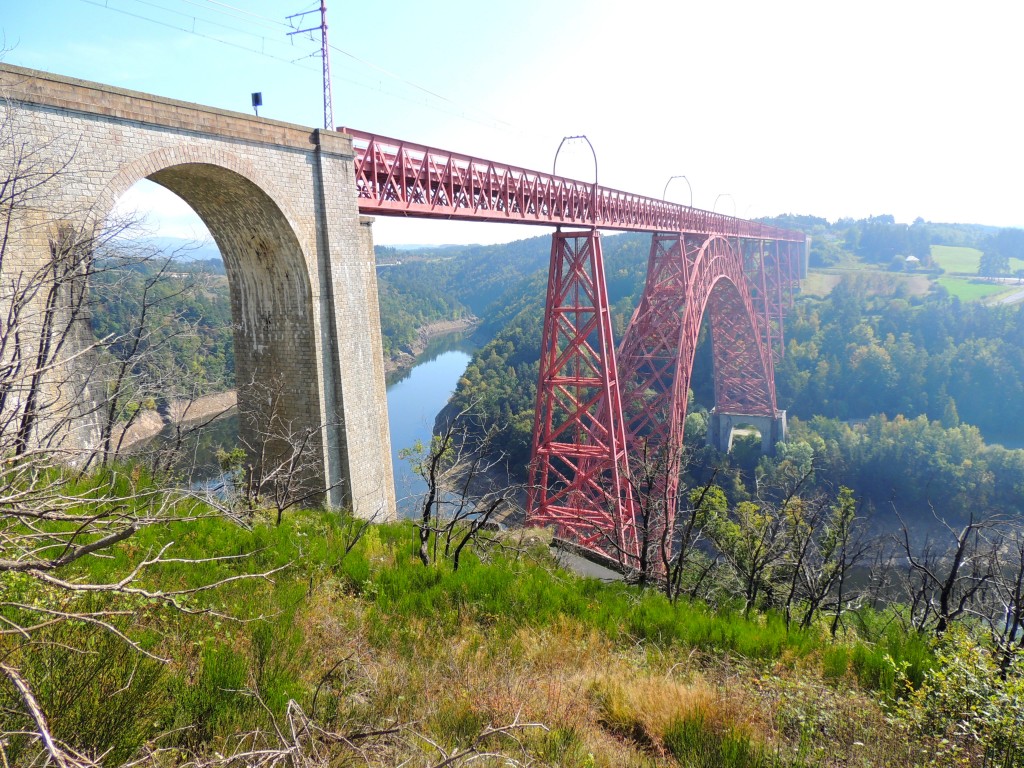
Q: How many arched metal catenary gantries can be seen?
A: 3